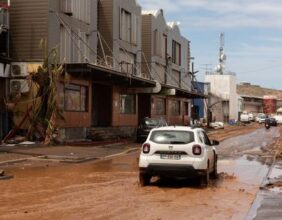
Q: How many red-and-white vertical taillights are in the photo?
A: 2